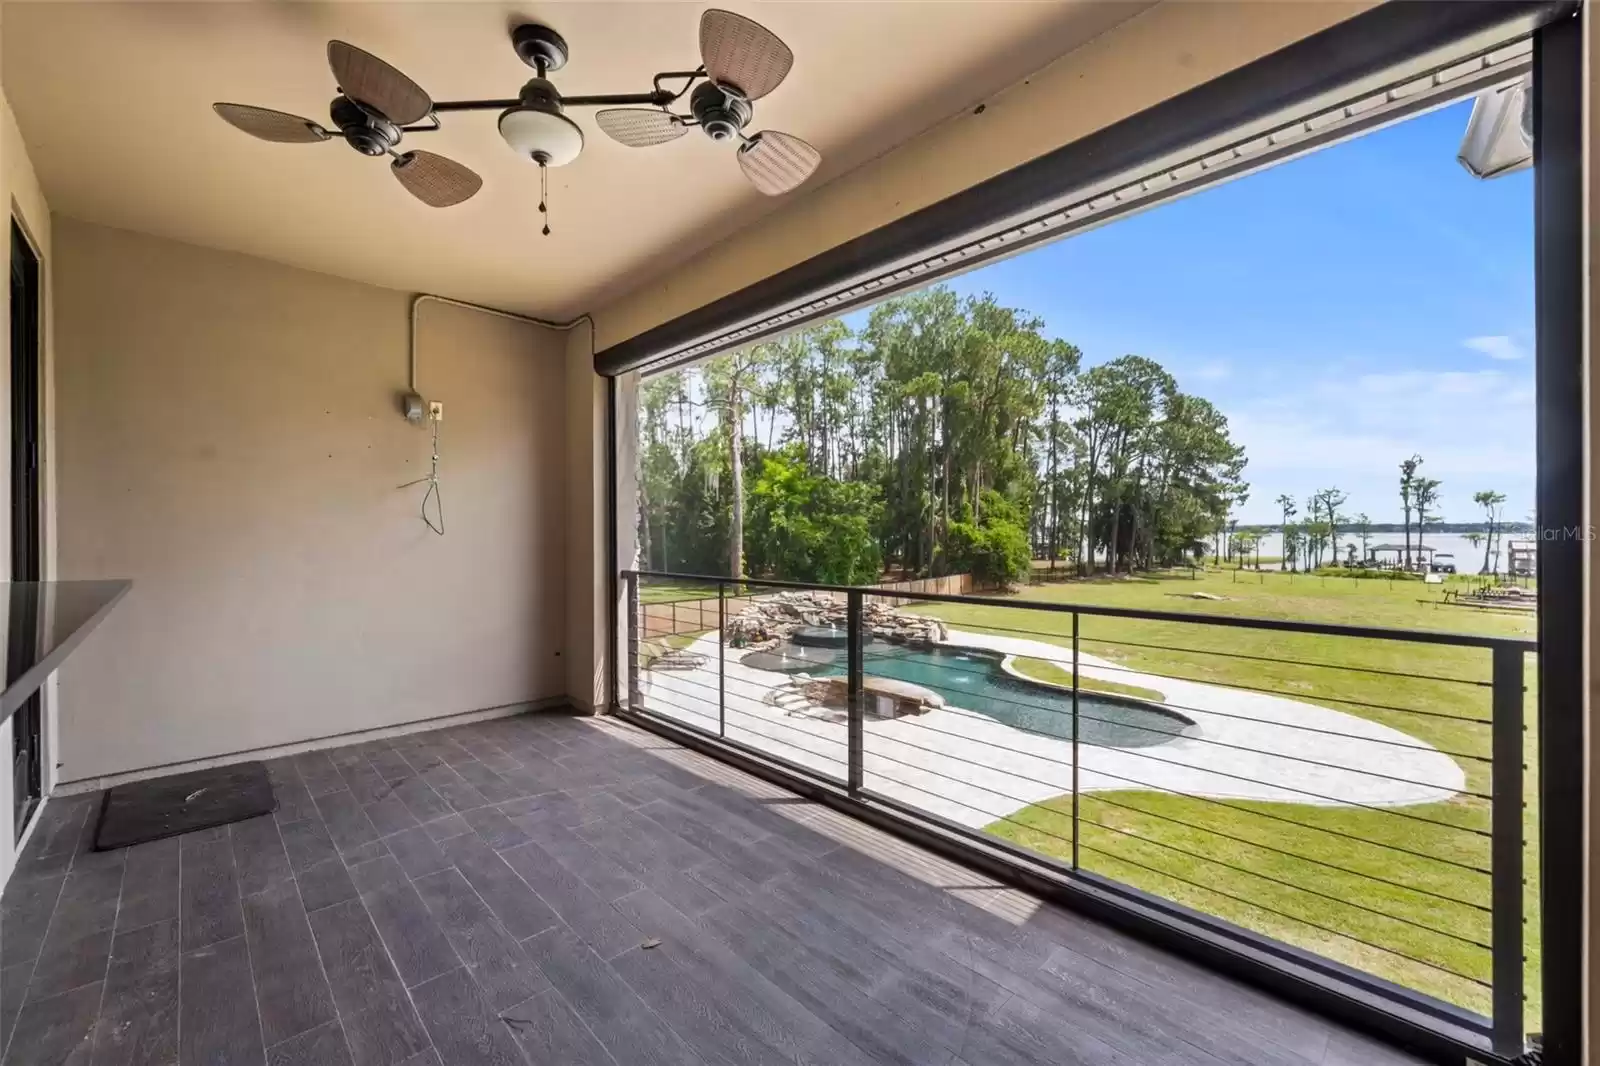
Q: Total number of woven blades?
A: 6